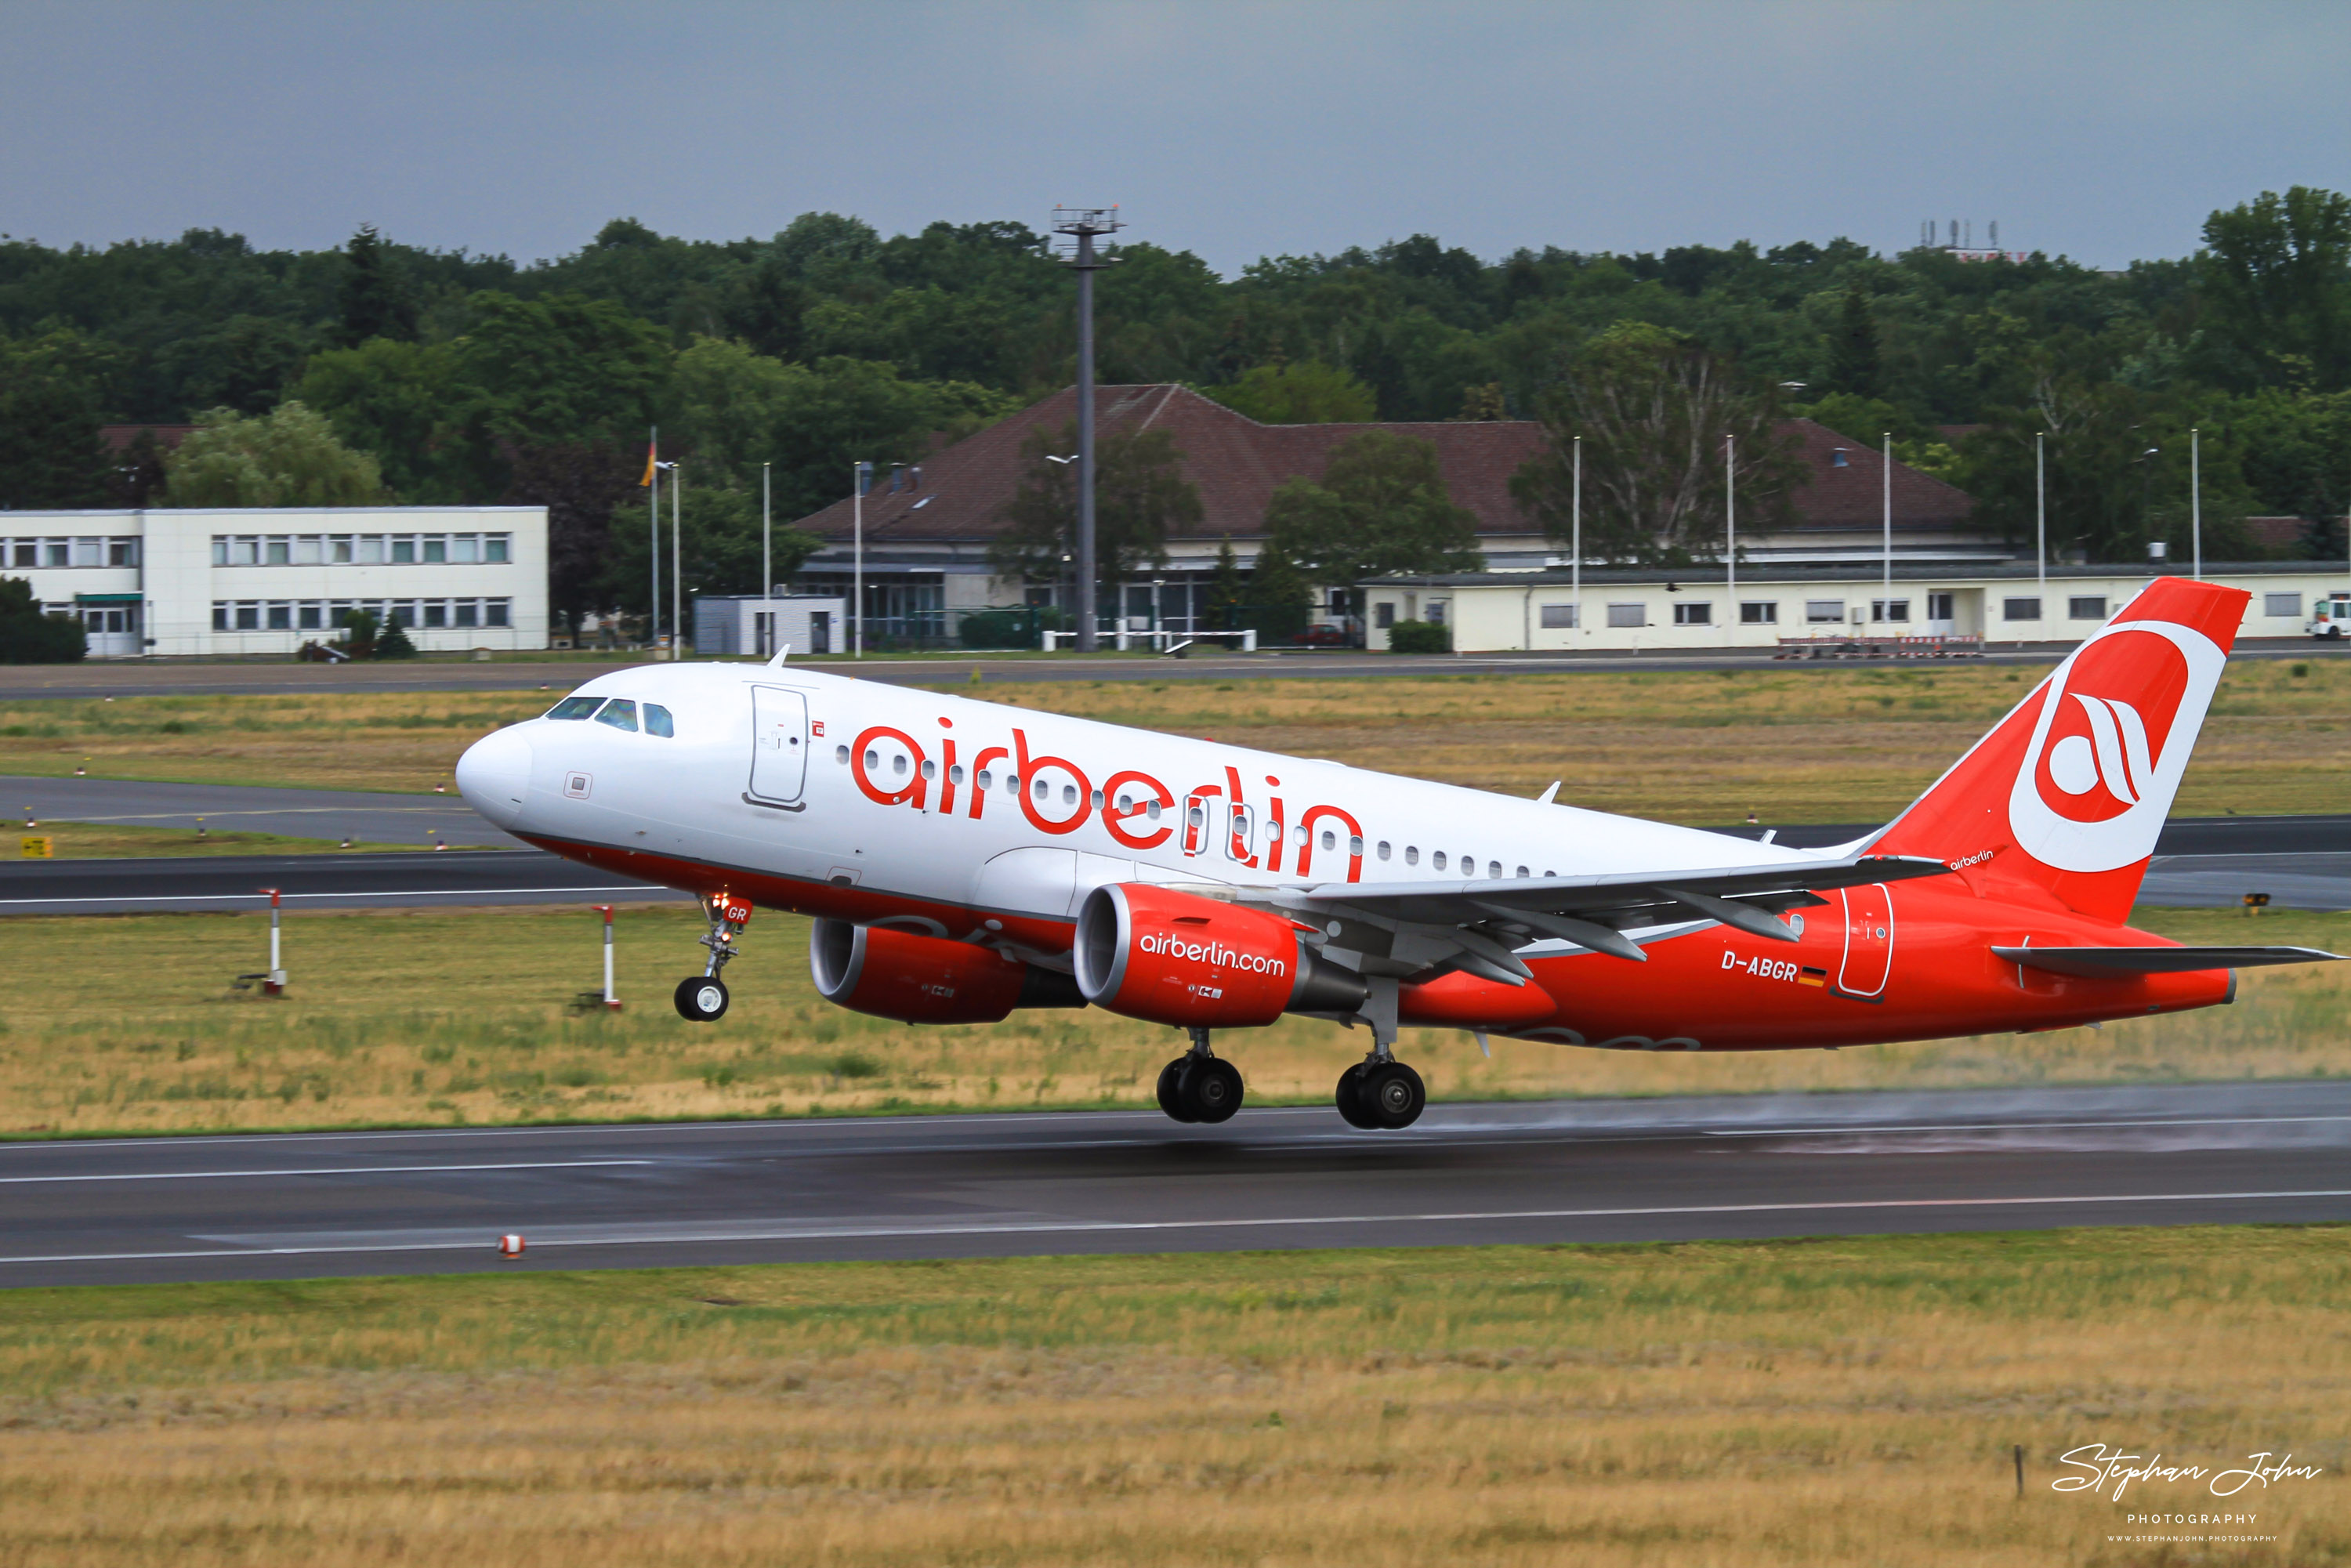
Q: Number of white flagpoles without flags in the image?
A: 8